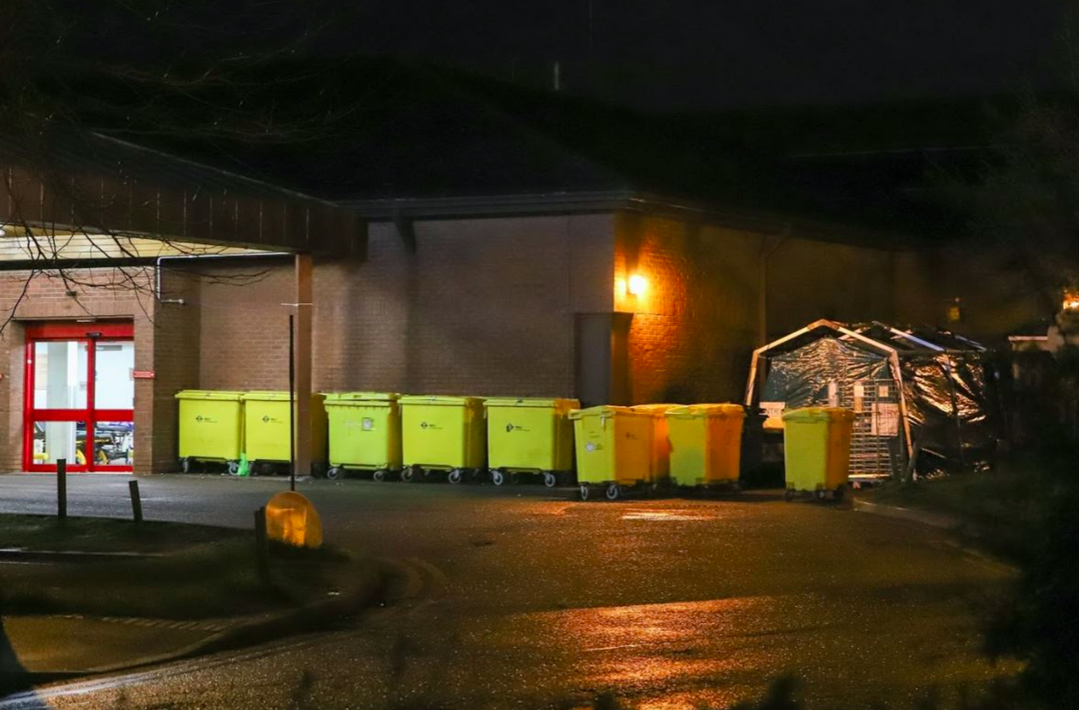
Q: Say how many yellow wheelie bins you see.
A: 9